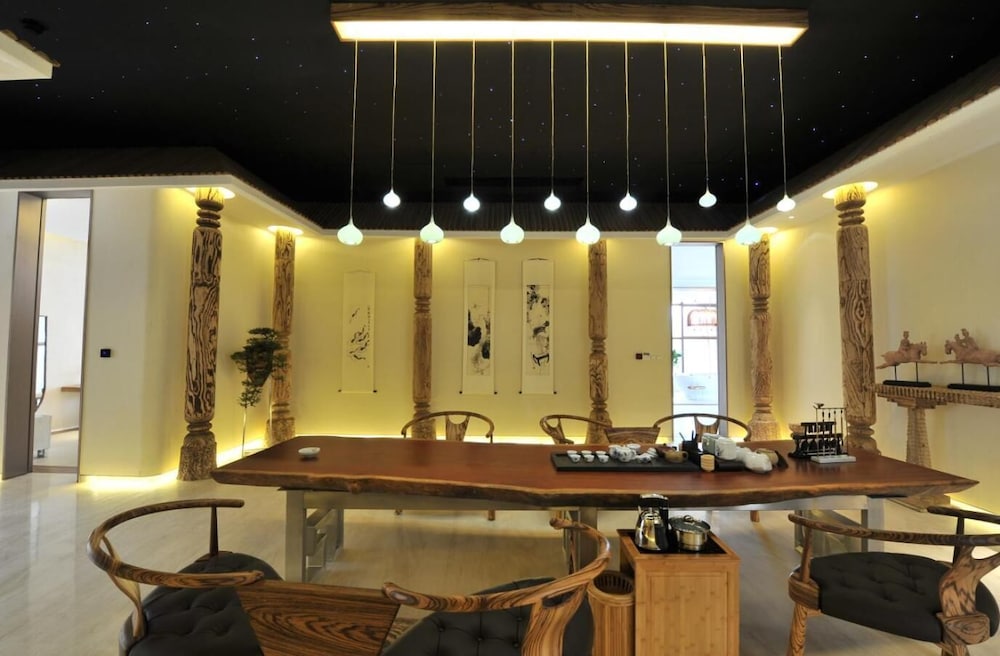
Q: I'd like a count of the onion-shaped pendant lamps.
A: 12